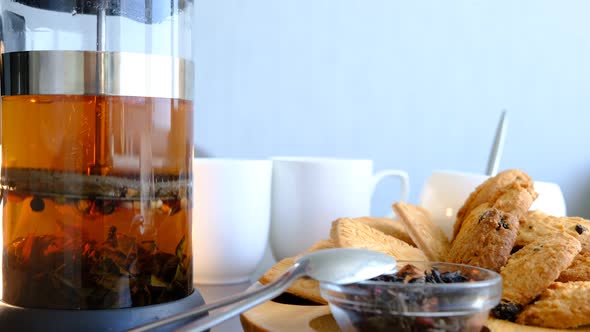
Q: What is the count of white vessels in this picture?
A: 3